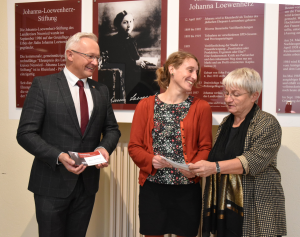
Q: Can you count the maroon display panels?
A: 4